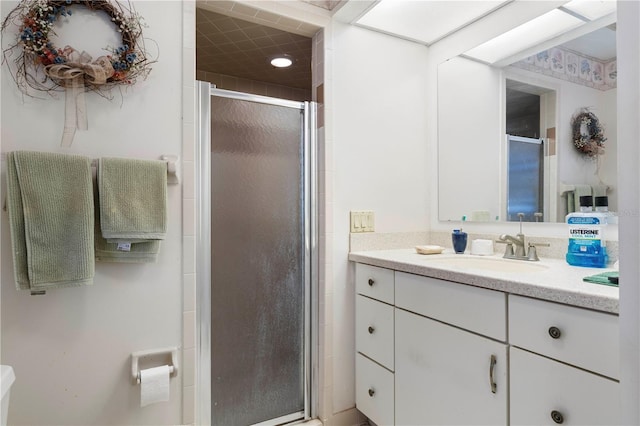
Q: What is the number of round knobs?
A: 5